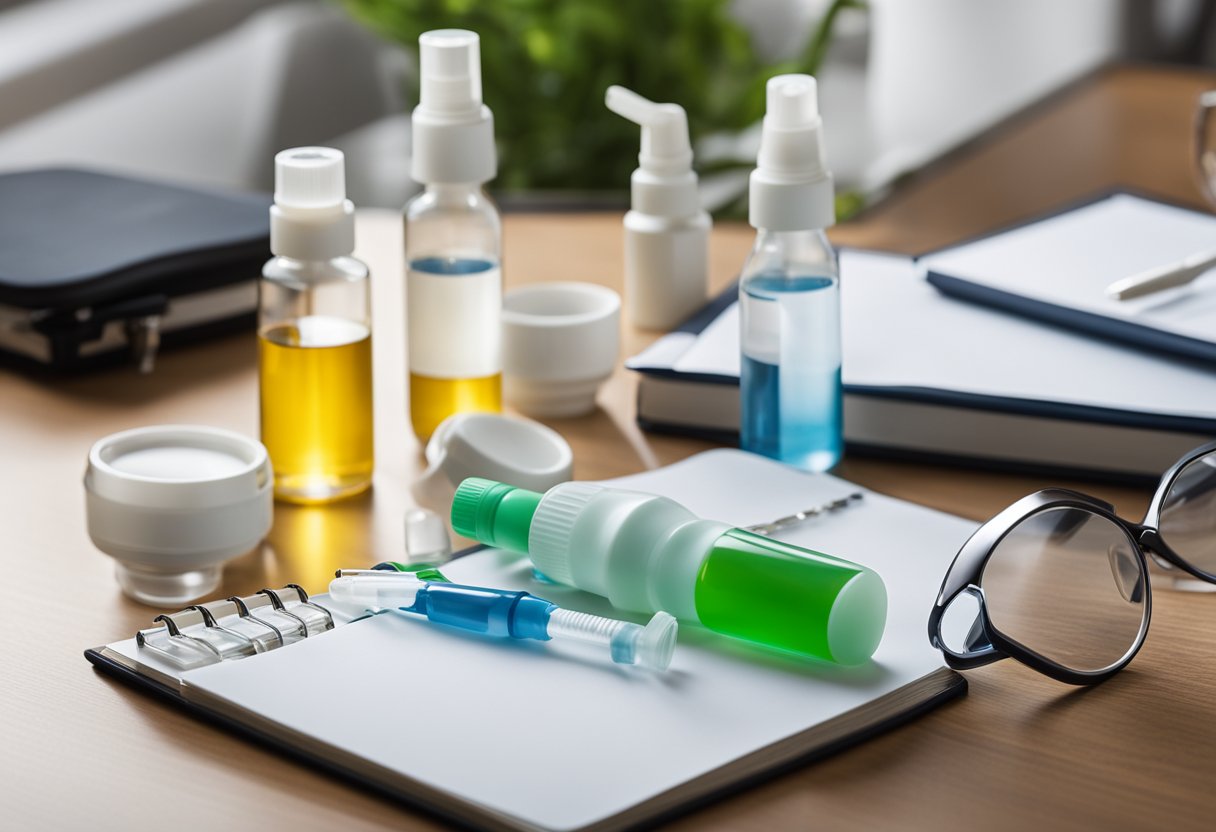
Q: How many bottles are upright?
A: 4